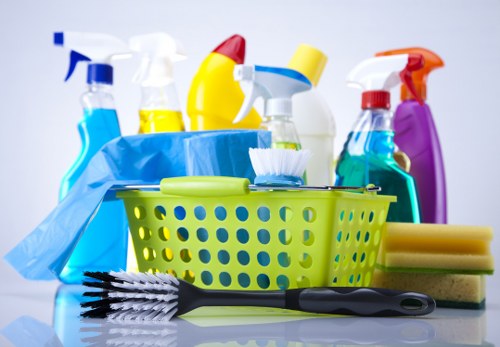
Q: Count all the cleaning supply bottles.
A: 7